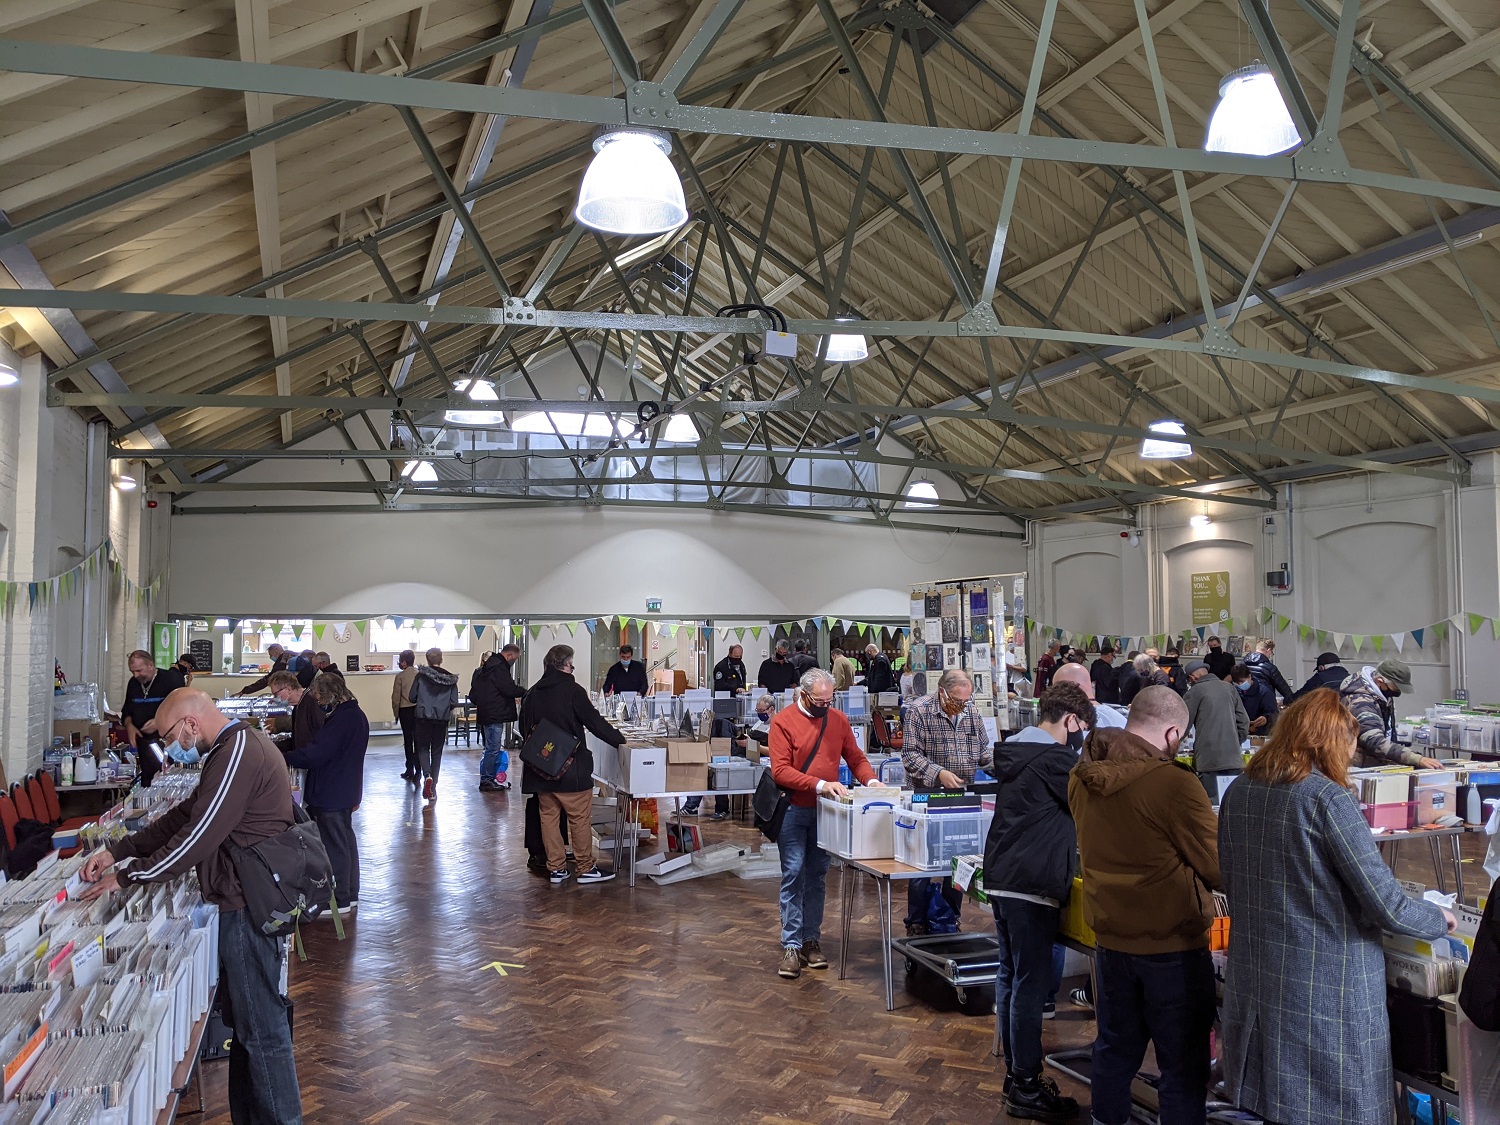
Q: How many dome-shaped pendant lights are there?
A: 8